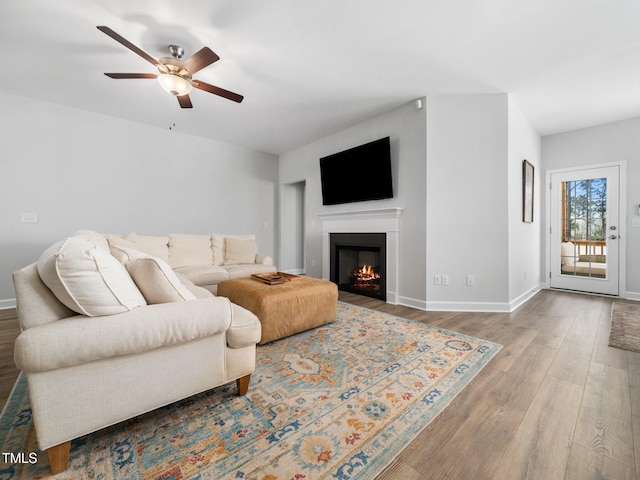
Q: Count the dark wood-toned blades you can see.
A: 5